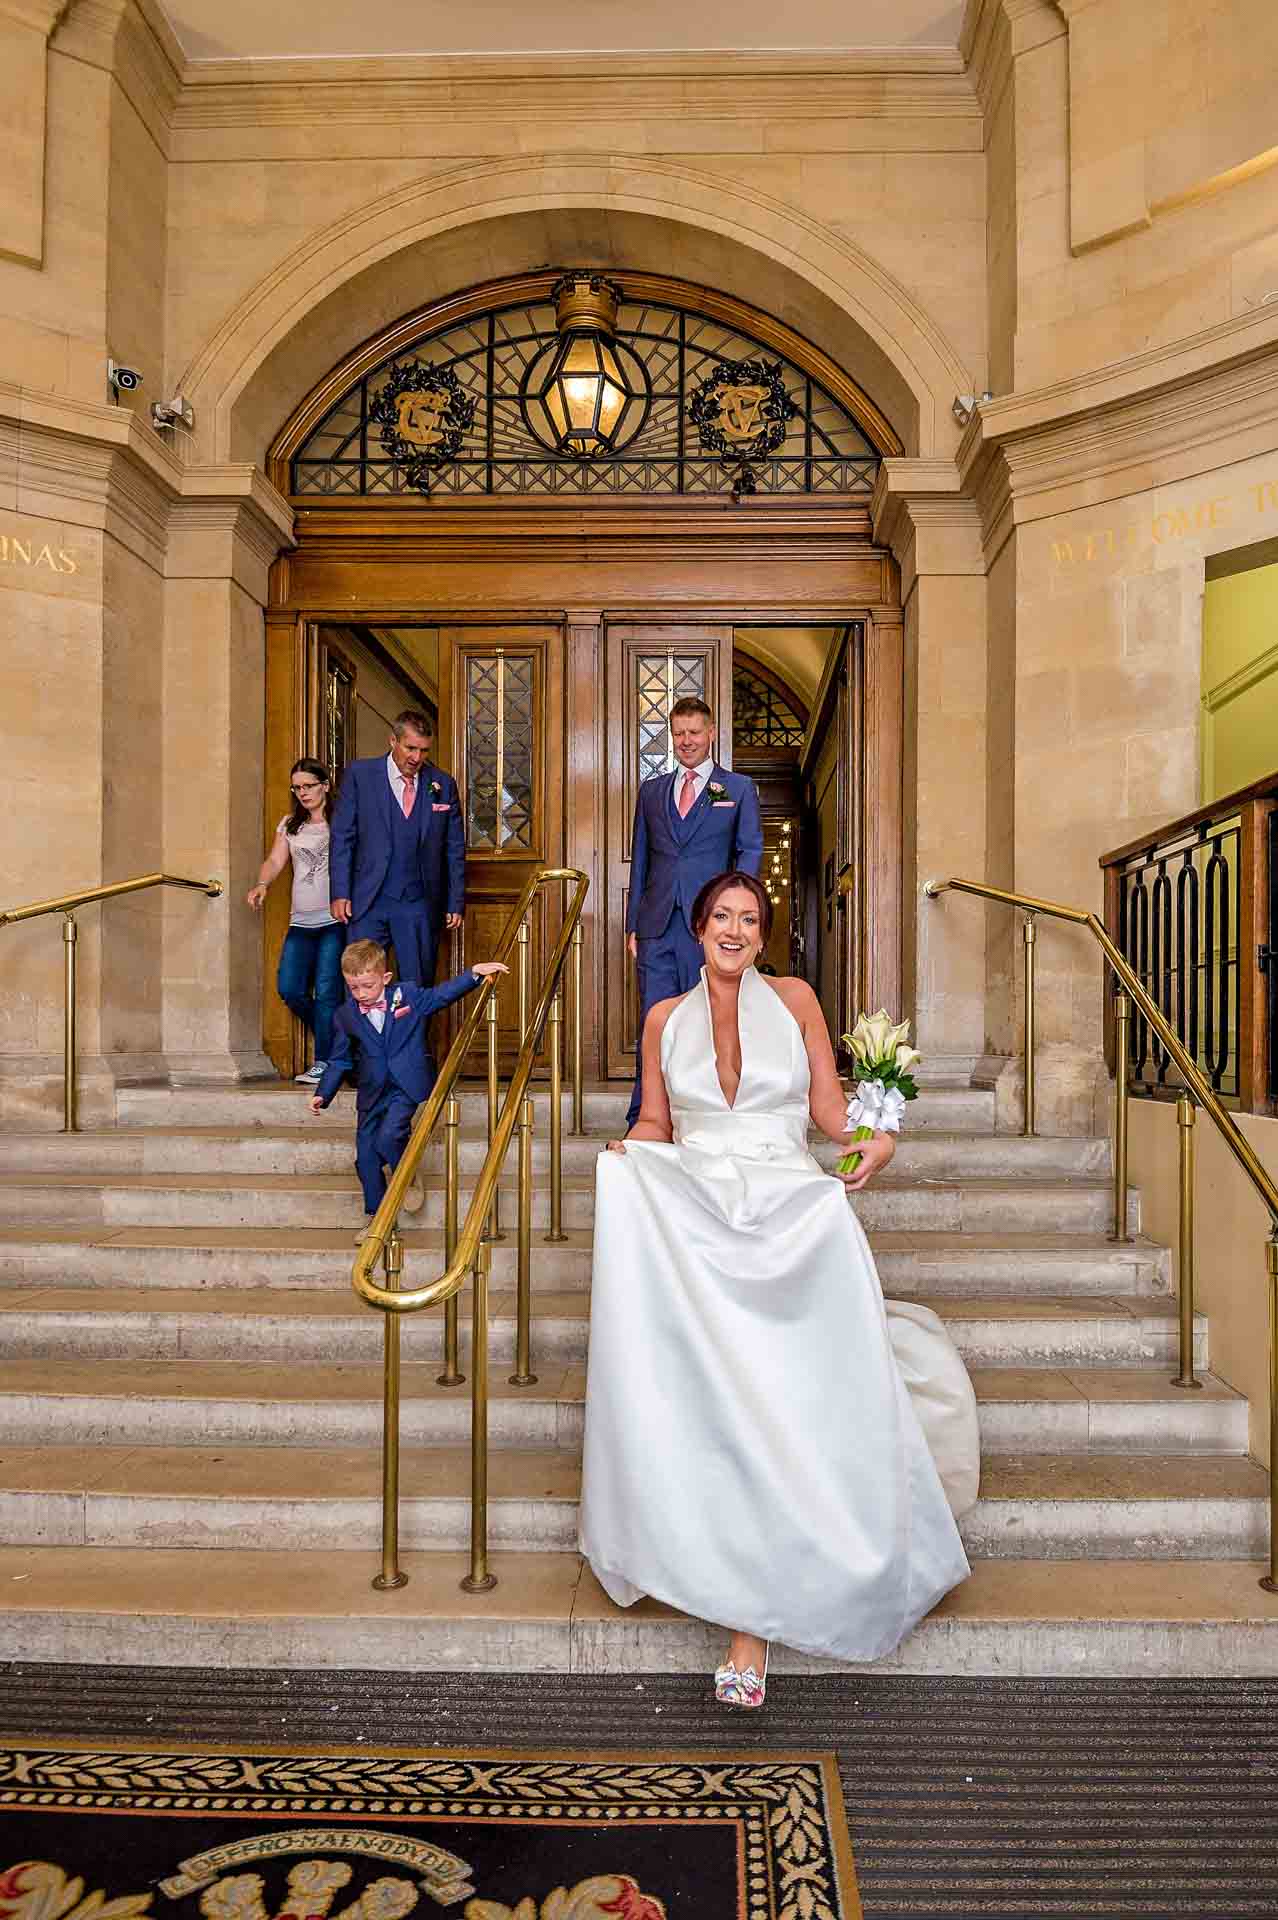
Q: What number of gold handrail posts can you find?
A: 13